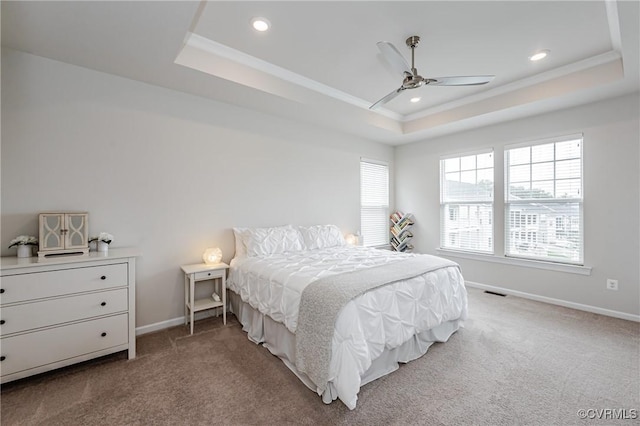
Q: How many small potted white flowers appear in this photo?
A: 2